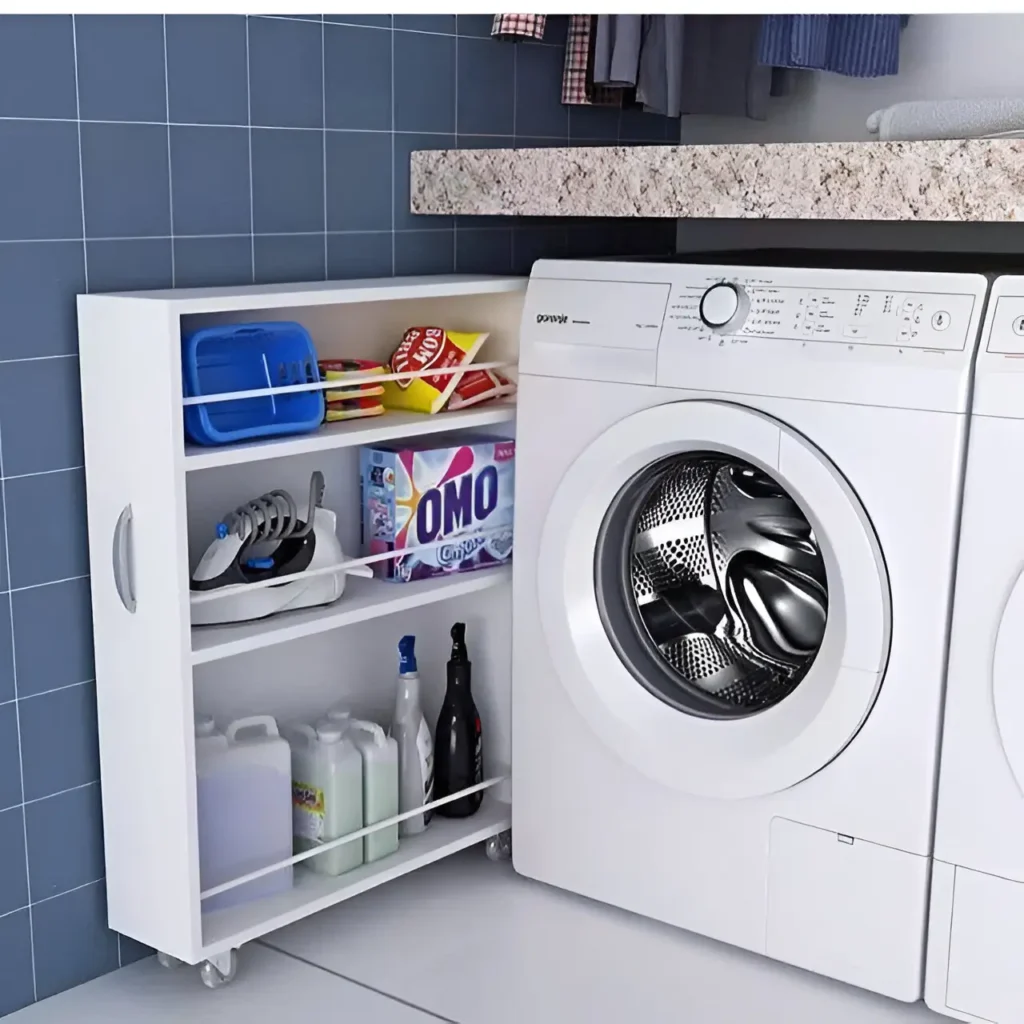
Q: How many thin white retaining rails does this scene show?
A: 3